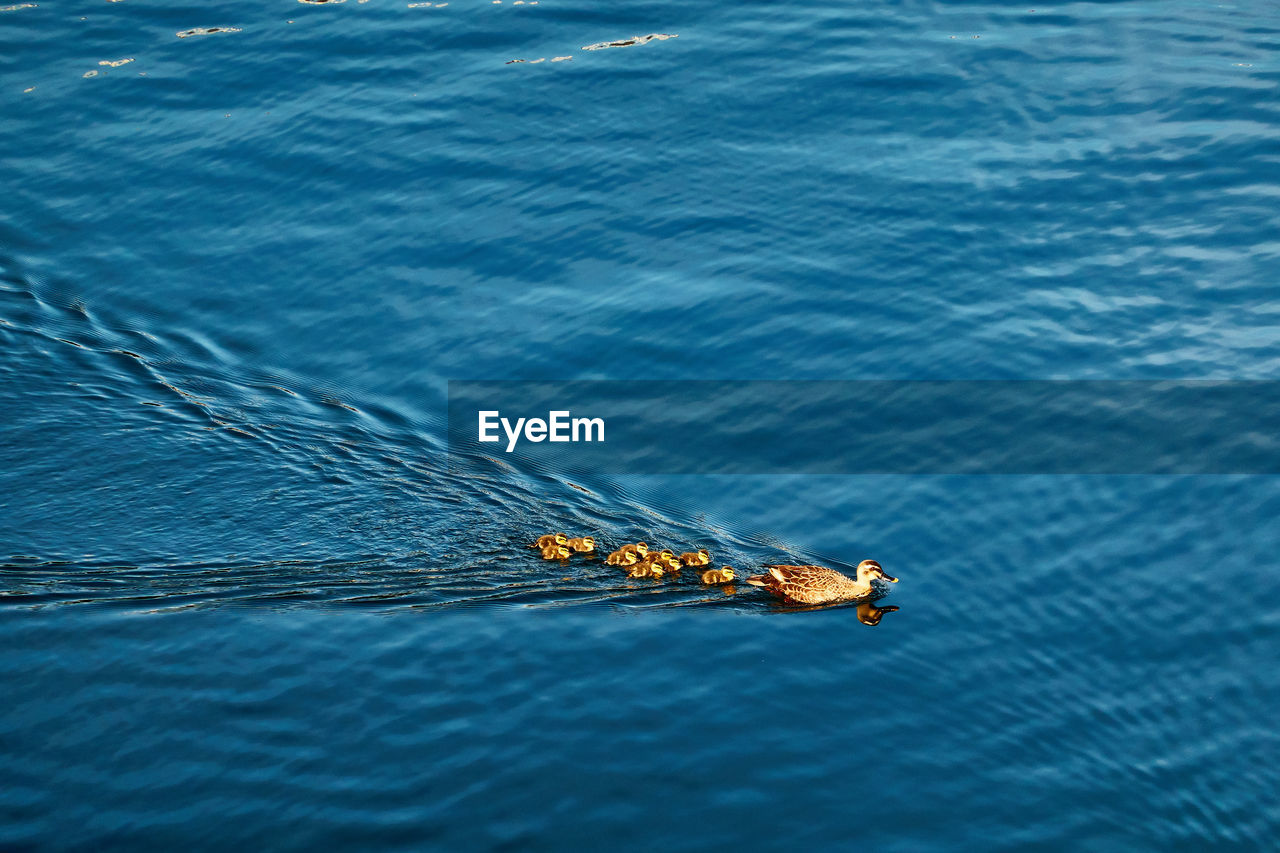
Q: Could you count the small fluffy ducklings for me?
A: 10